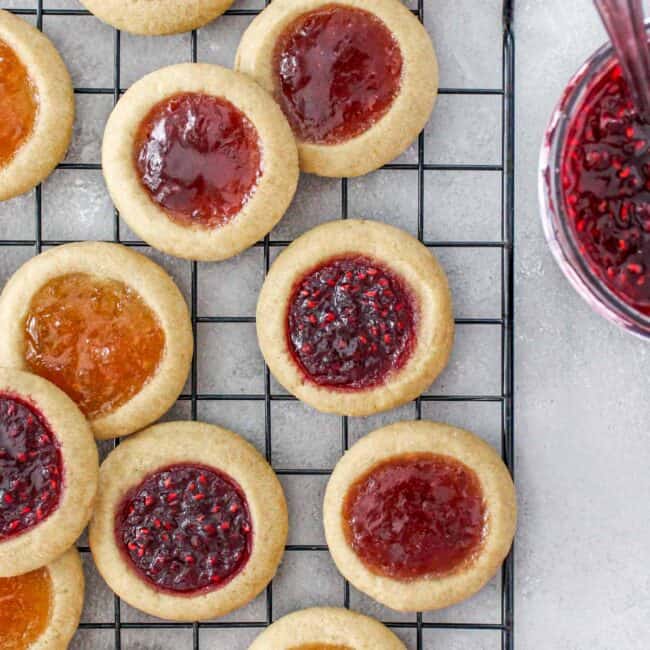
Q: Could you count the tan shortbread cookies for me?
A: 11